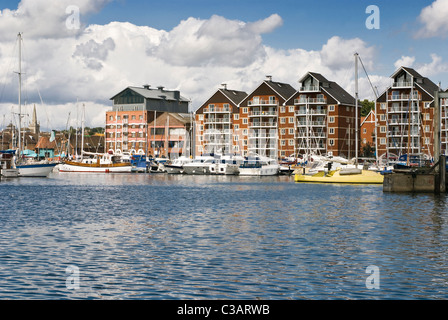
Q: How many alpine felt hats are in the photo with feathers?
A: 0